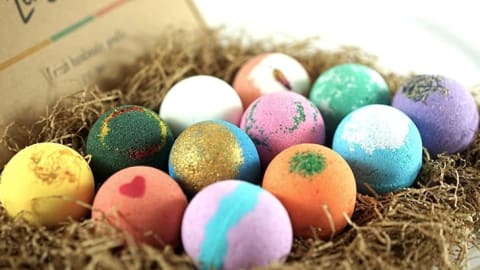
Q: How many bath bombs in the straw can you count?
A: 12